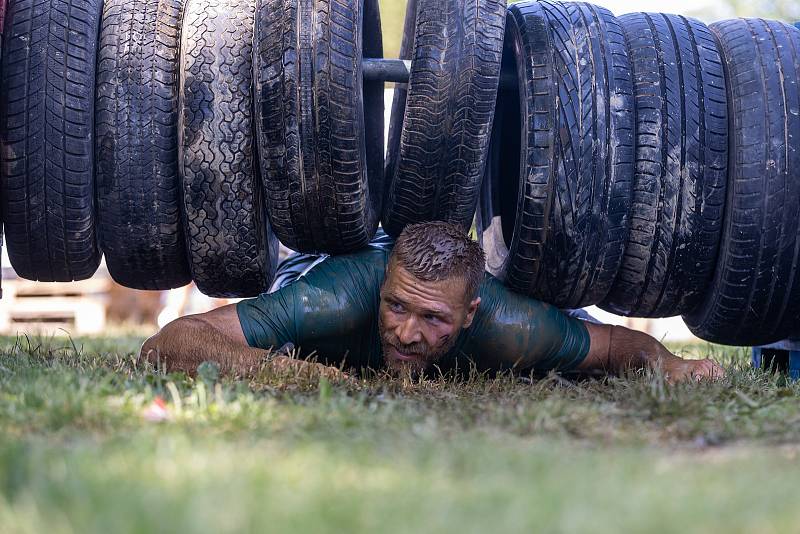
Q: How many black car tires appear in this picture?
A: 8